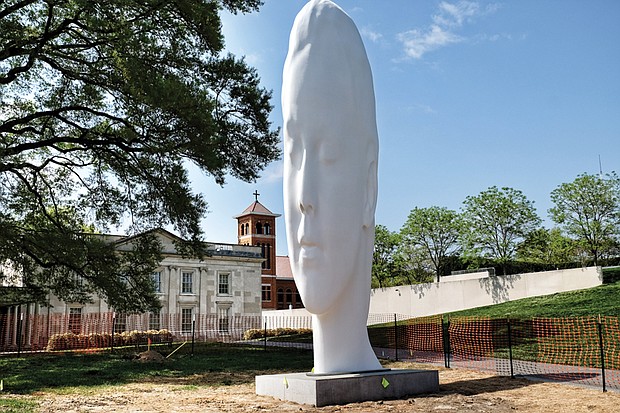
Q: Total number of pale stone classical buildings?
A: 1